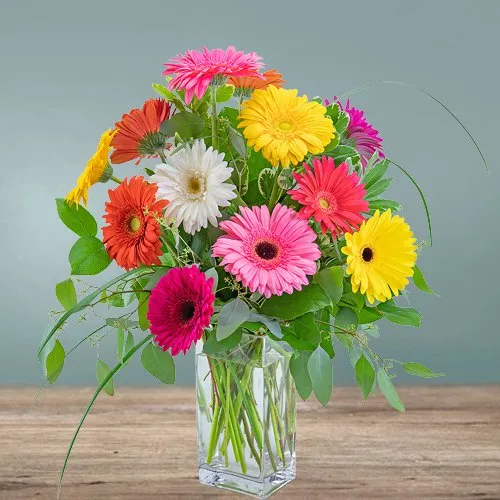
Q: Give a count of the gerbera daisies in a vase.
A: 12